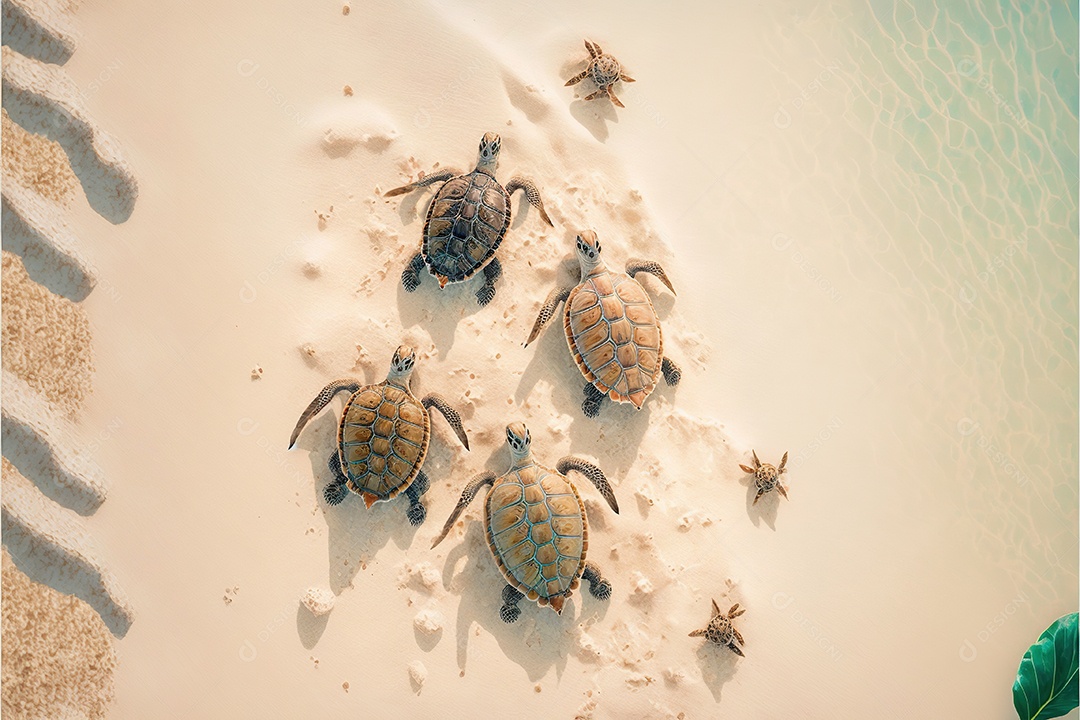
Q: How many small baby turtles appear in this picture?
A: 3